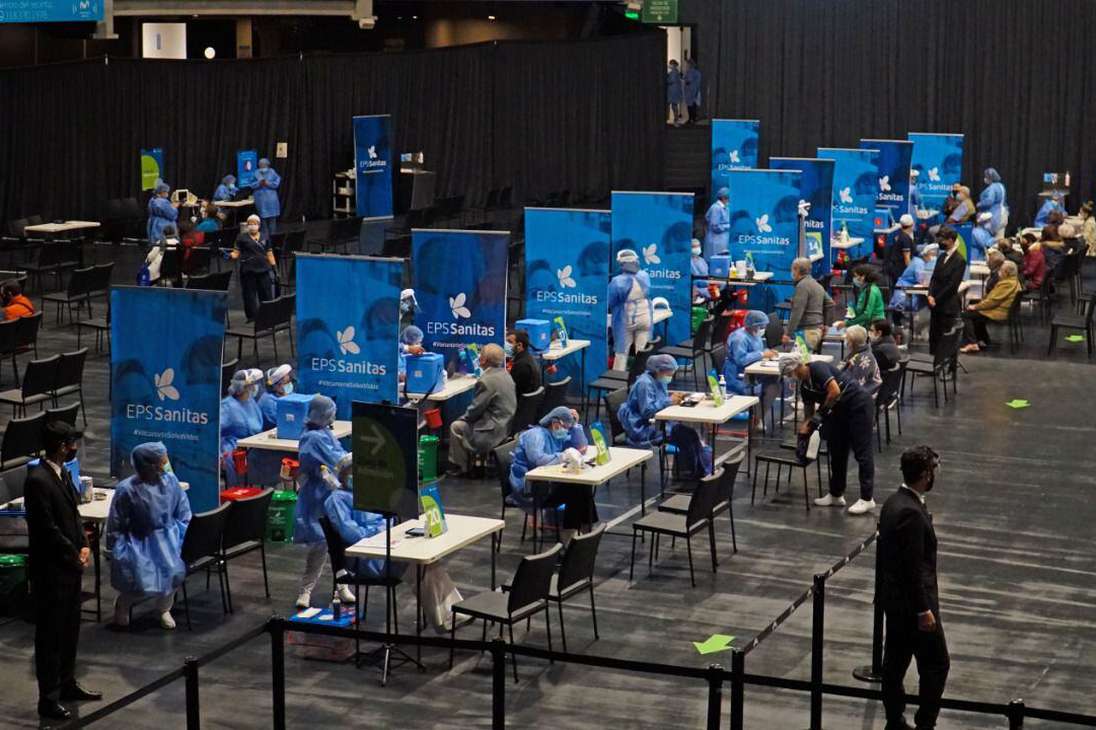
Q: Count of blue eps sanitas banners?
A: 12